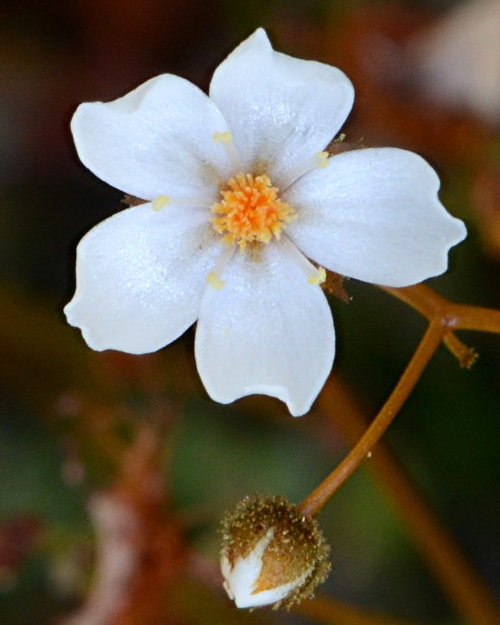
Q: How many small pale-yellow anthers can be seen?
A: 5